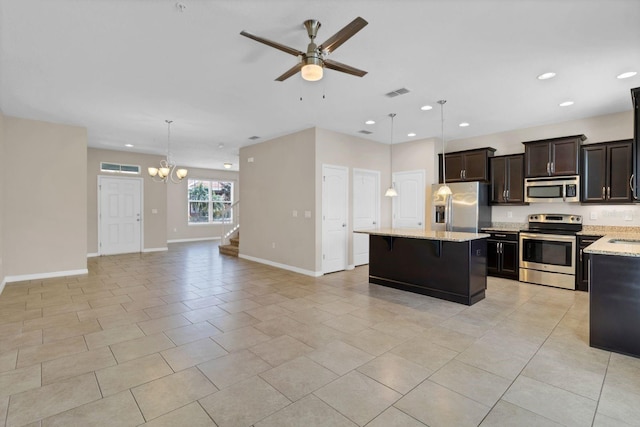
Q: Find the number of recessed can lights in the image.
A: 8